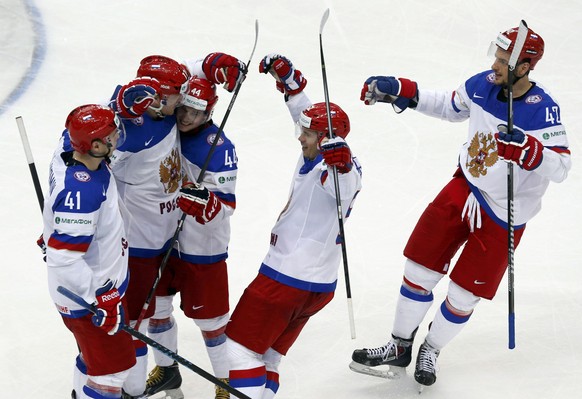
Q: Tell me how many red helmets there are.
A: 5